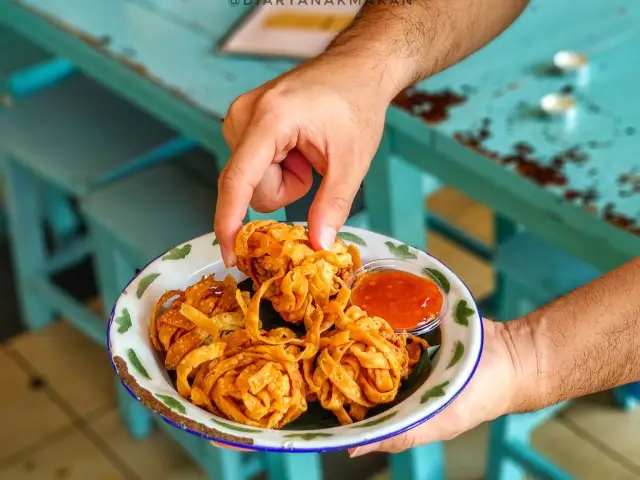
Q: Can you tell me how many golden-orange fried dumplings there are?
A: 4